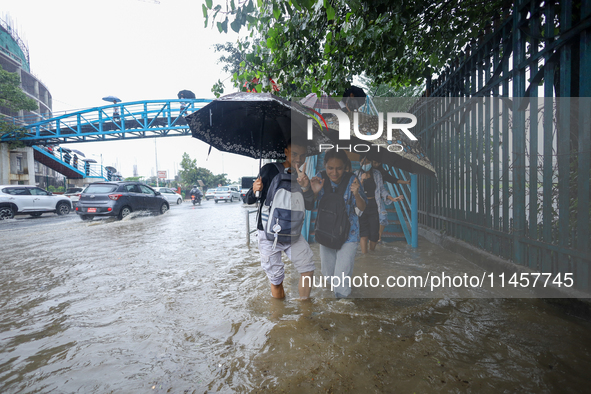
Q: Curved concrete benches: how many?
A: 0